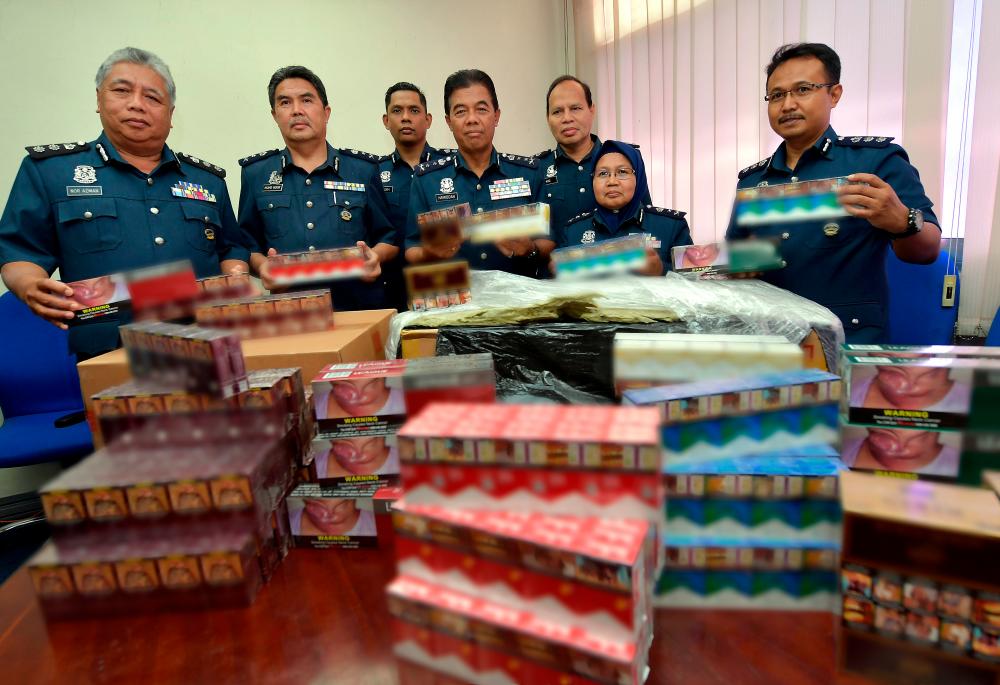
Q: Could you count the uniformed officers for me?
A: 7